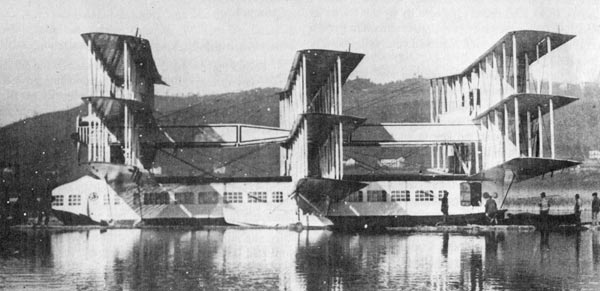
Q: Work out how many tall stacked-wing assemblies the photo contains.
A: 3